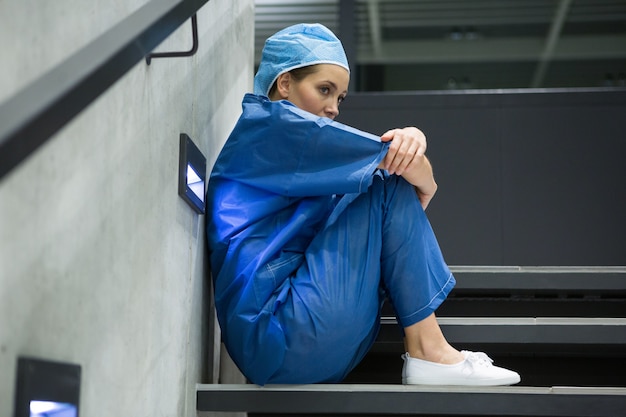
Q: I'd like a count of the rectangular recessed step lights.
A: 2